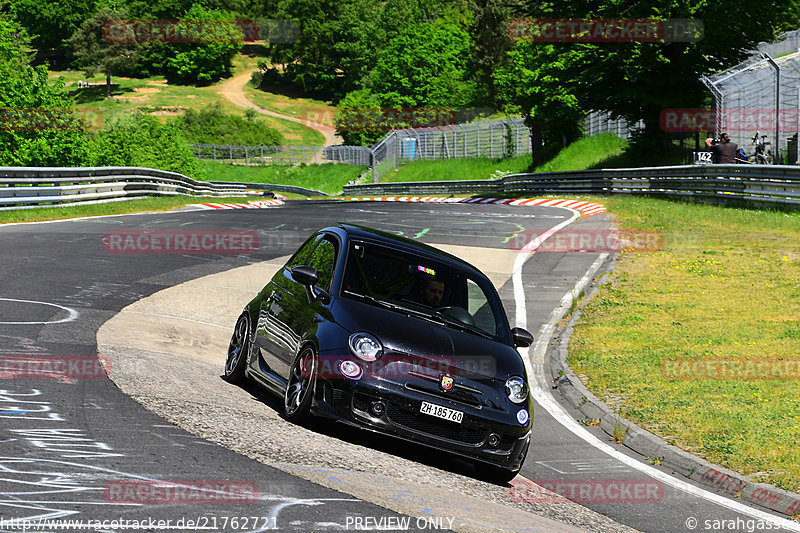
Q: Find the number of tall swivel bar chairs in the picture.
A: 0